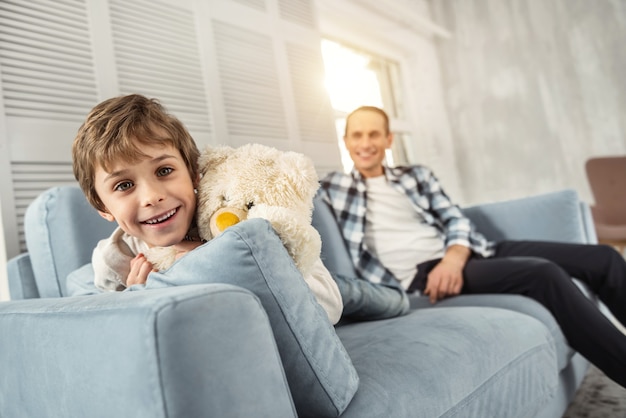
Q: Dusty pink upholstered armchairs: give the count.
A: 1